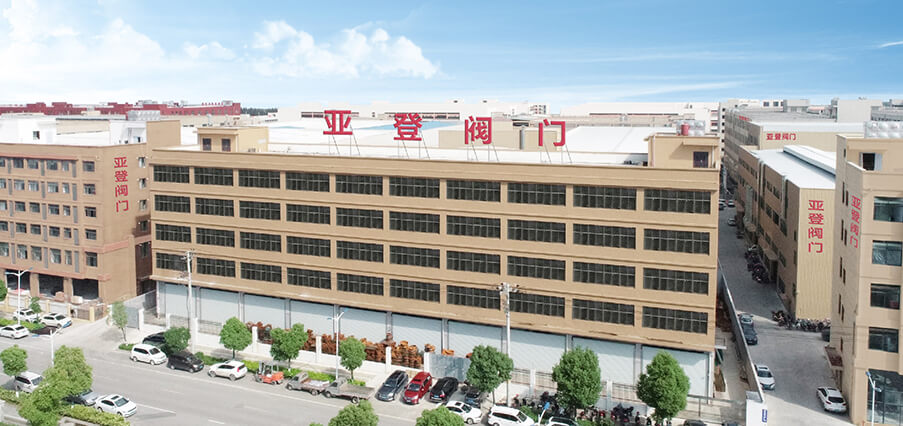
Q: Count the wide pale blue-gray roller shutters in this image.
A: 10